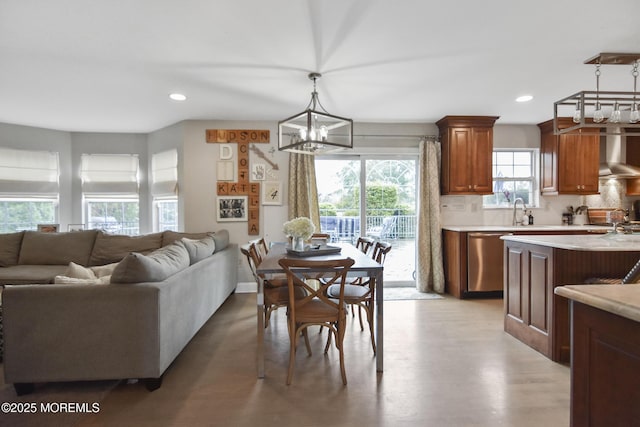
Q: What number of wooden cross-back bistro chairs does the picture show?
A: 6